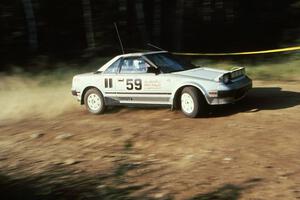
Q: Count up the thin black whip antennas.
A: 2